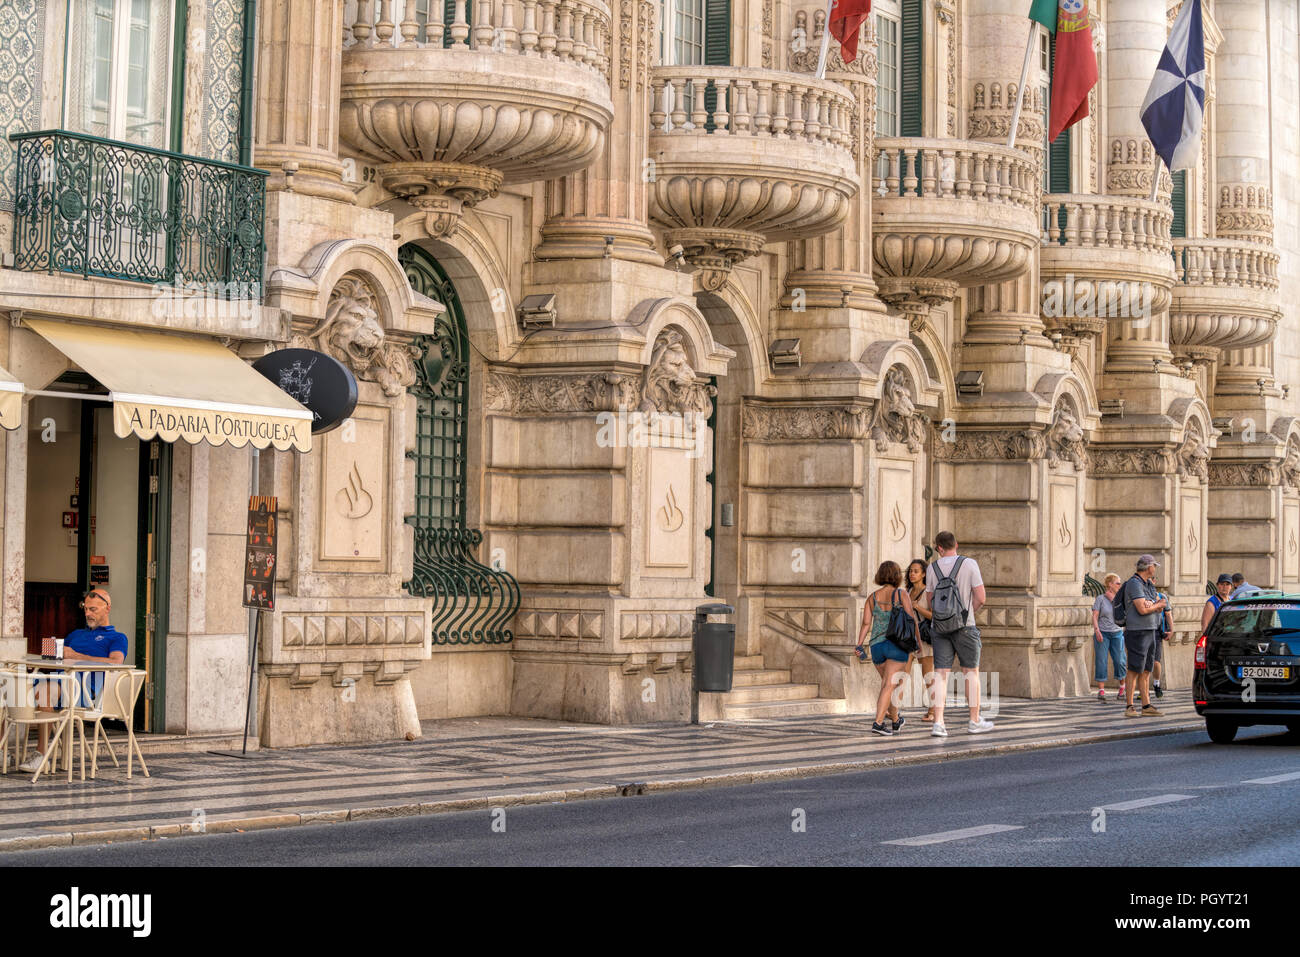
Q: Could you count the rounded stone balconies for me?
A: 5